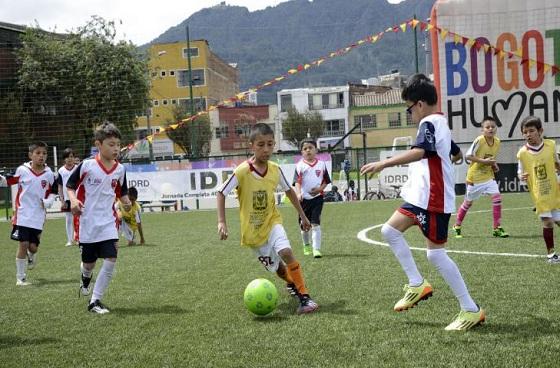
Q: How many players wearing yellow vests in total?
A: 4